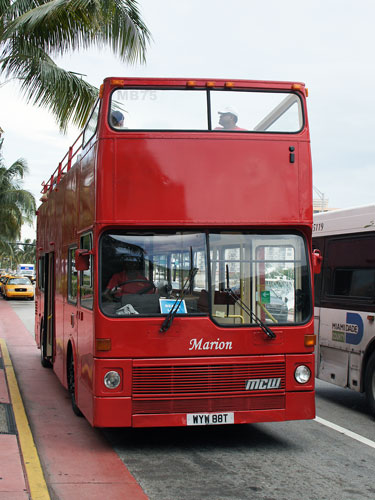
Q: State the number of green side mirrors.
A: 0